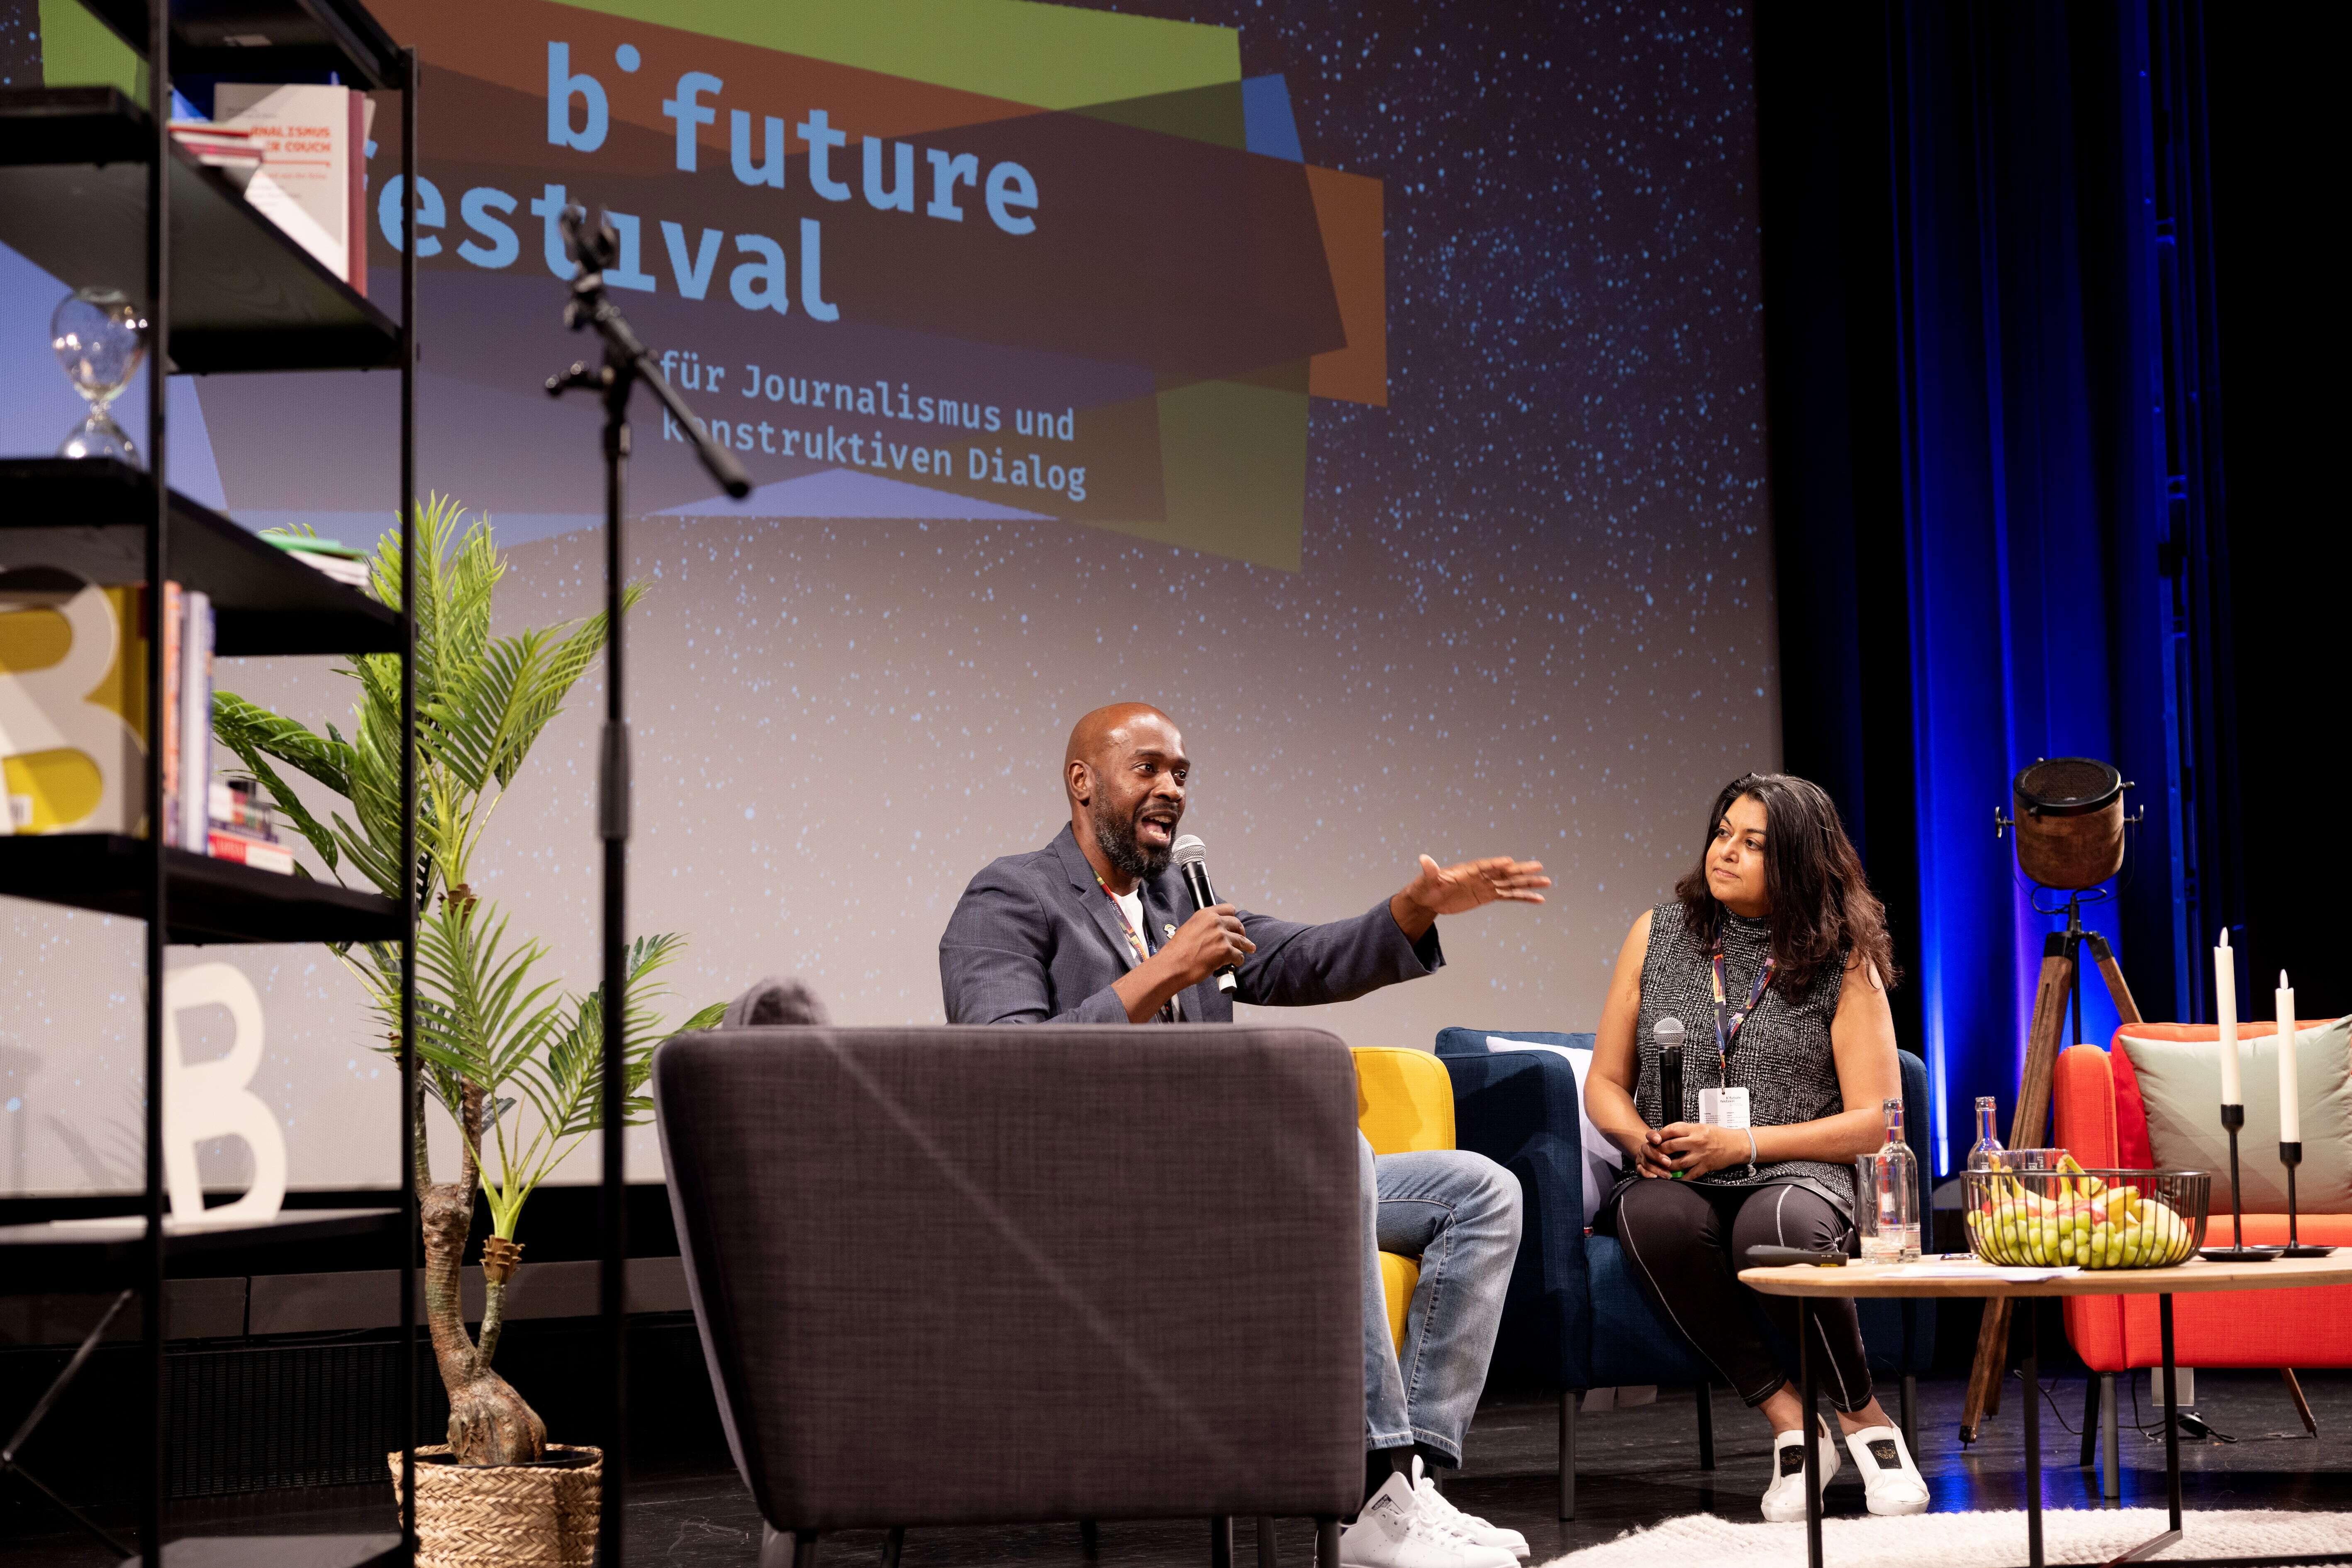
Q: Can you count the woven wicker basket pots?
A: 1